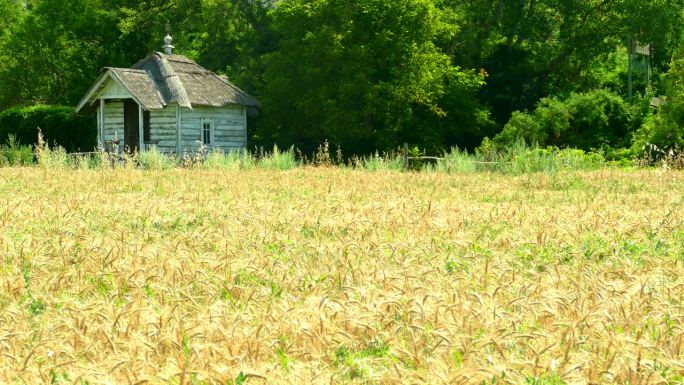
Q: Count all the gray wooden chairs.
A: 0